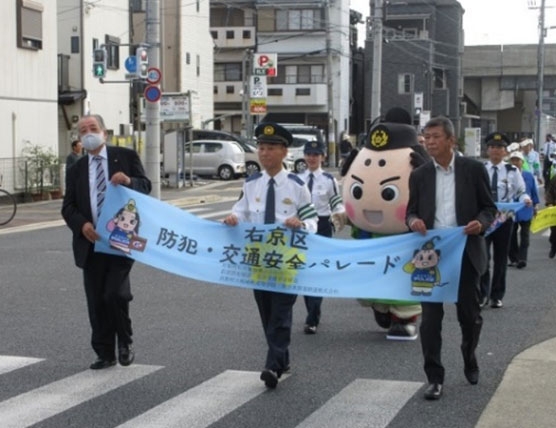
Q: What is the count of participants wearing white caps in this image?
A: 3